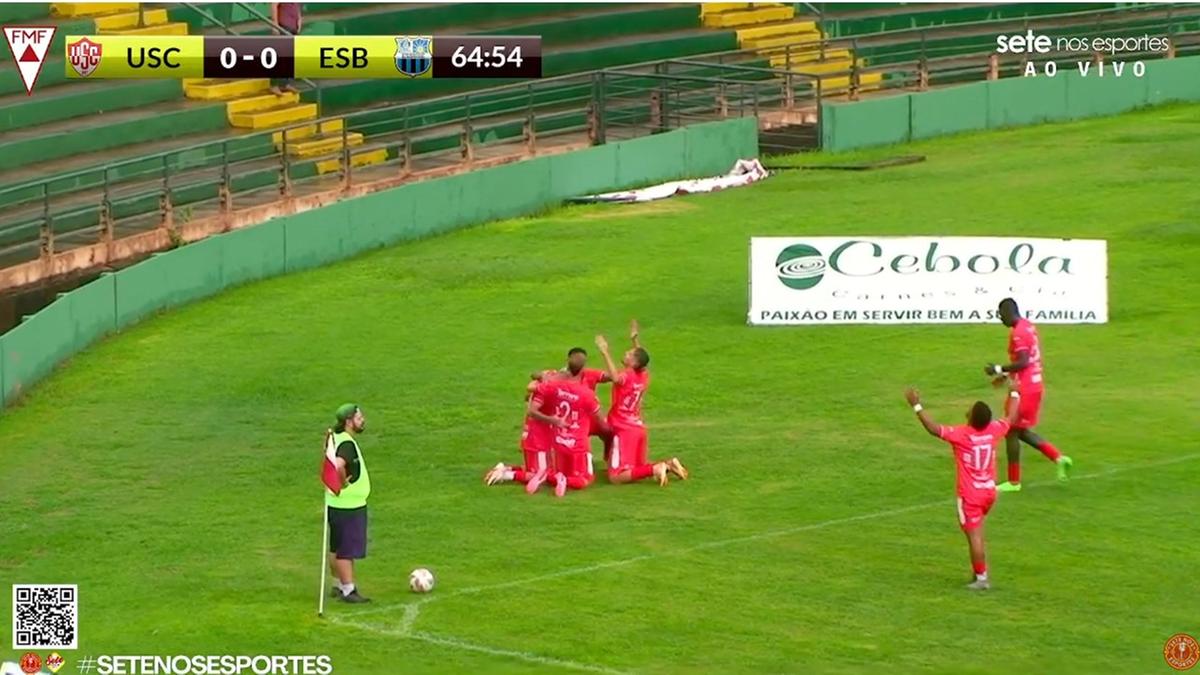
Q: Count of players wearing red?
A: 6